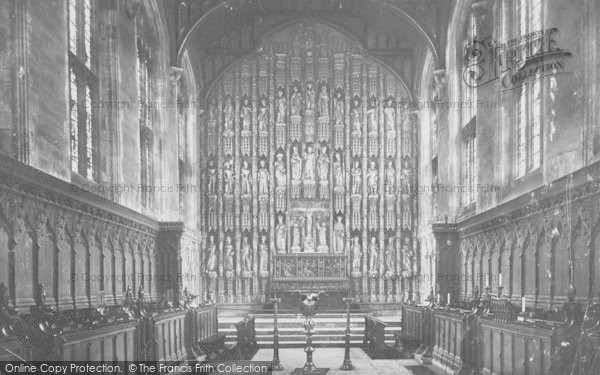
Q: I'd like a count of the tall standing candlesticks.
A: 2